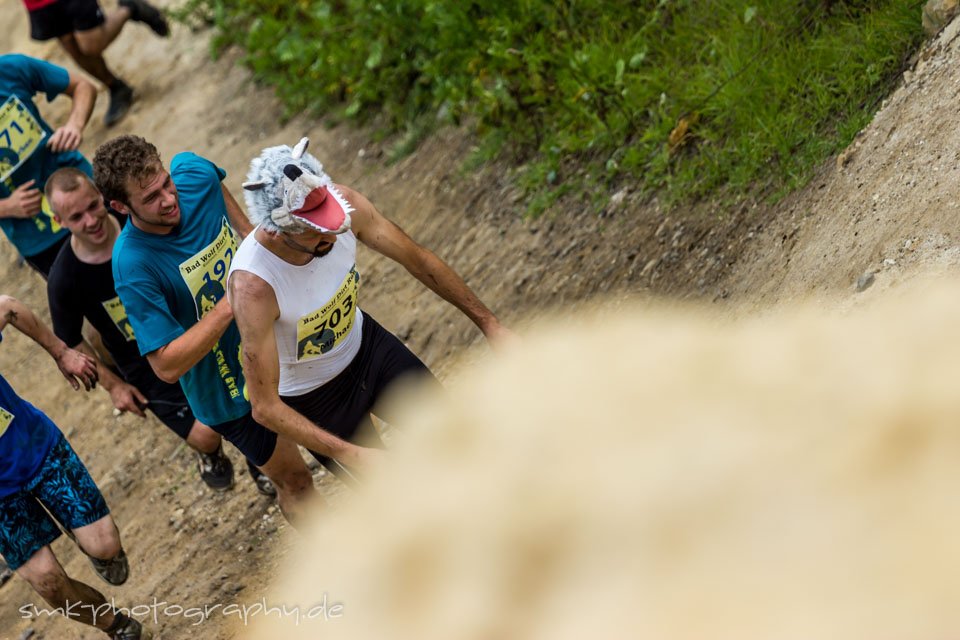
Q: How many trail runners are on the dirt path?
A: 6